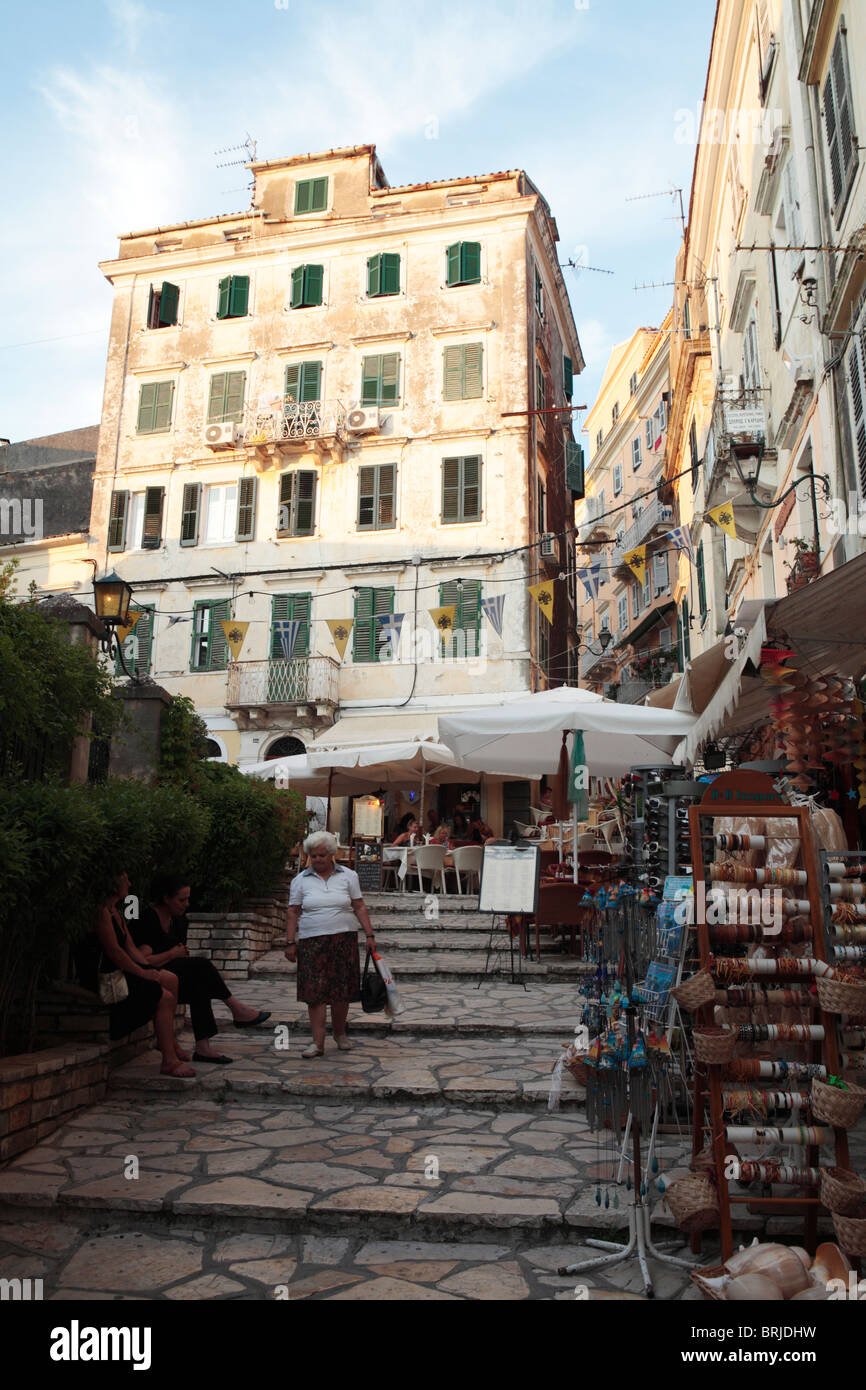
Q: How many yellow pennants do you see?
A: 7